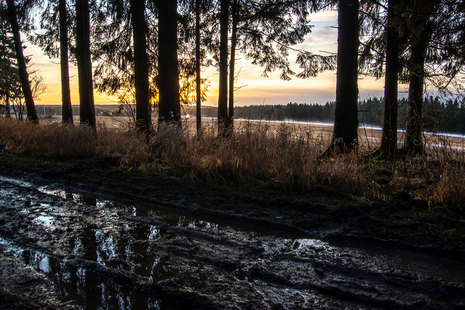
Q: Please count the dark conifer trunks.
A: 11